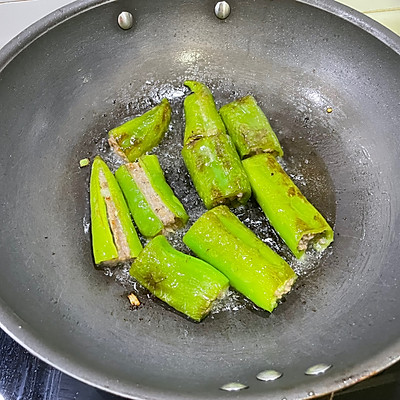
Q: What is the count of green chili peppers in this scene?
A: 9